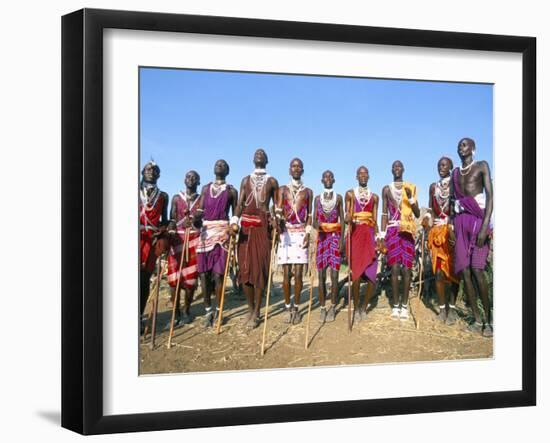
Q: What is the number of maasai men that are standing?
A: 10